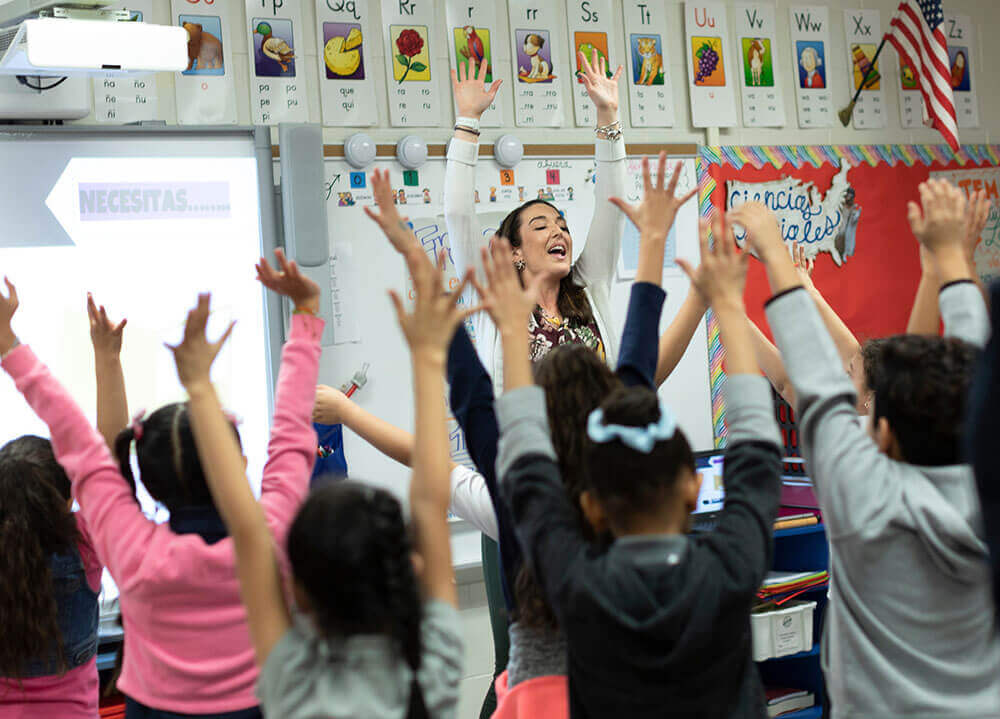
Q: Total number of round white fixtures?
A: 3